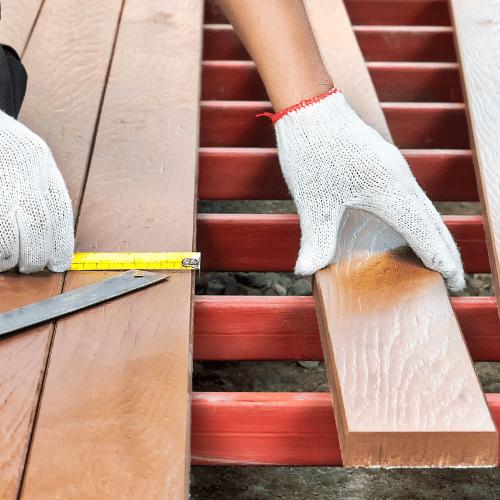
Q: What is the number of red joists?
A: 8